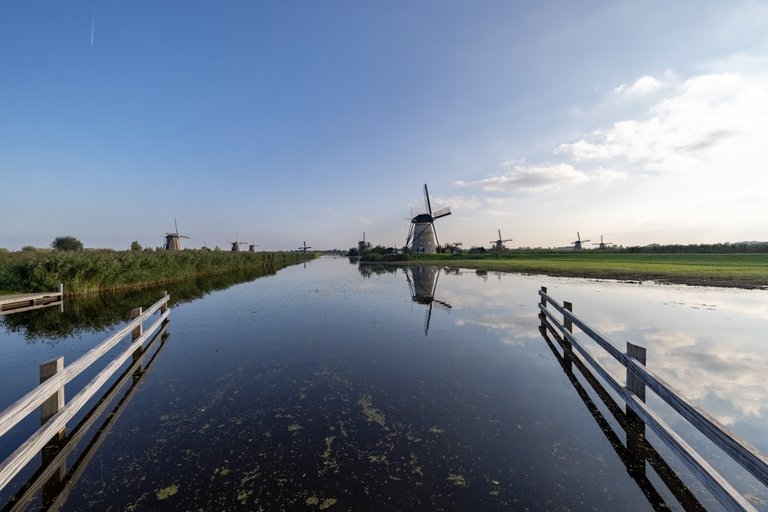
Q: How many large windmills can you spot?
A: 1